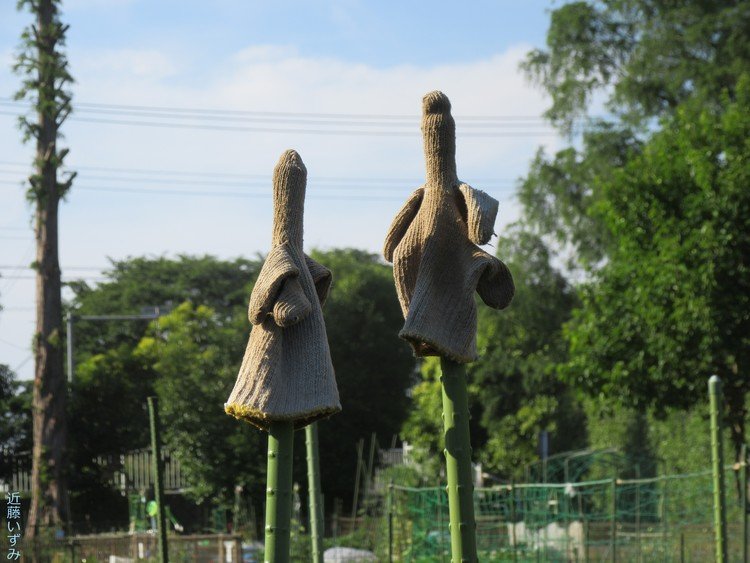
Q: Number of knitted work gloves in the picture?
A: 2